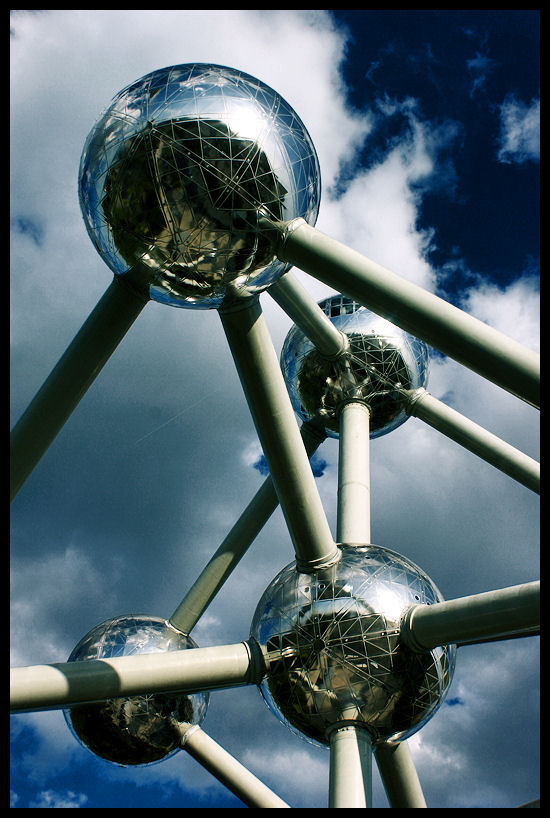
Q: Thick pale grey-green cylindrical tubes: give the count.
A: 12